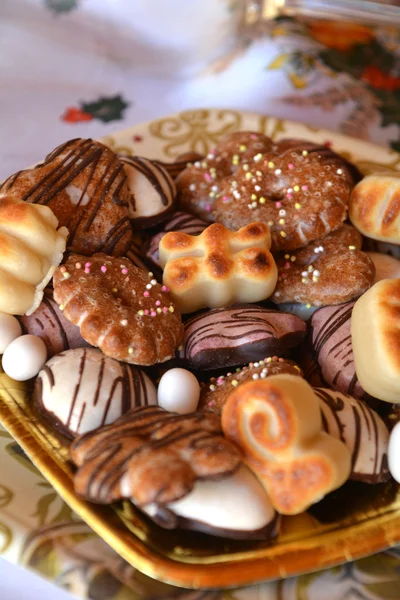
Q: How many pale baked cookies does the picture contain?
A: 5